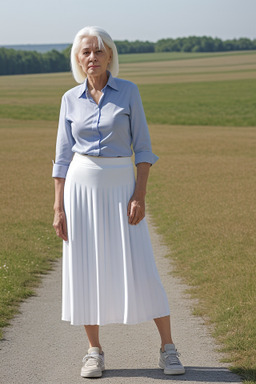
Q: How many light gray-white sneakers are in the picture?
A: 2